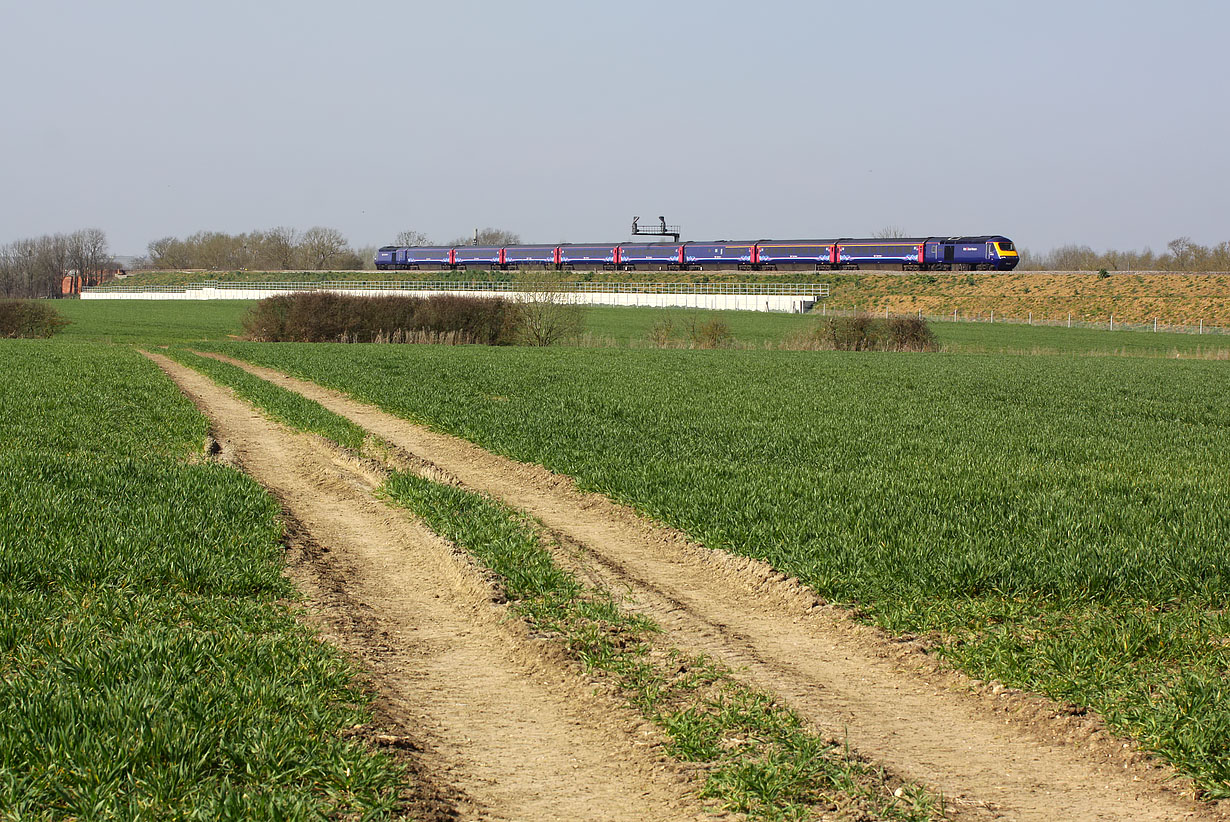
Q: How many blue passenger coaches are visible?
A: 8